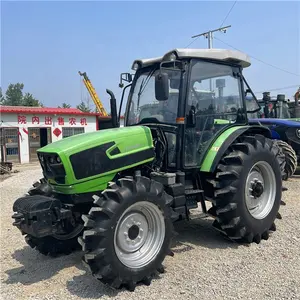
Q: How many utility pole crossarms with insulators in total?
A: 1